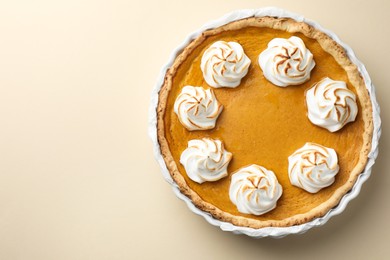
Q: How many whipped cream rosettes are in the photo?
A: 7